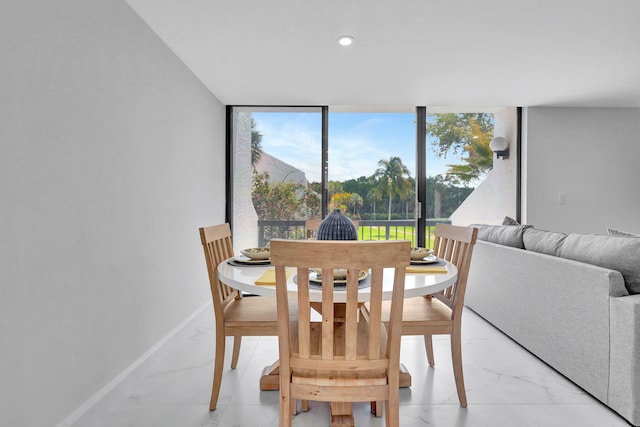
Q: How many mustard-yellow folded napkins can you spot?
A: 2